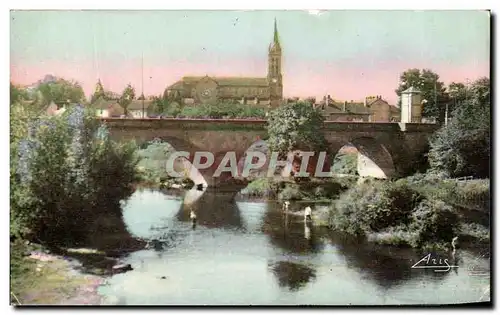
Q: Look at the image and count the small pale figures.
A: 4